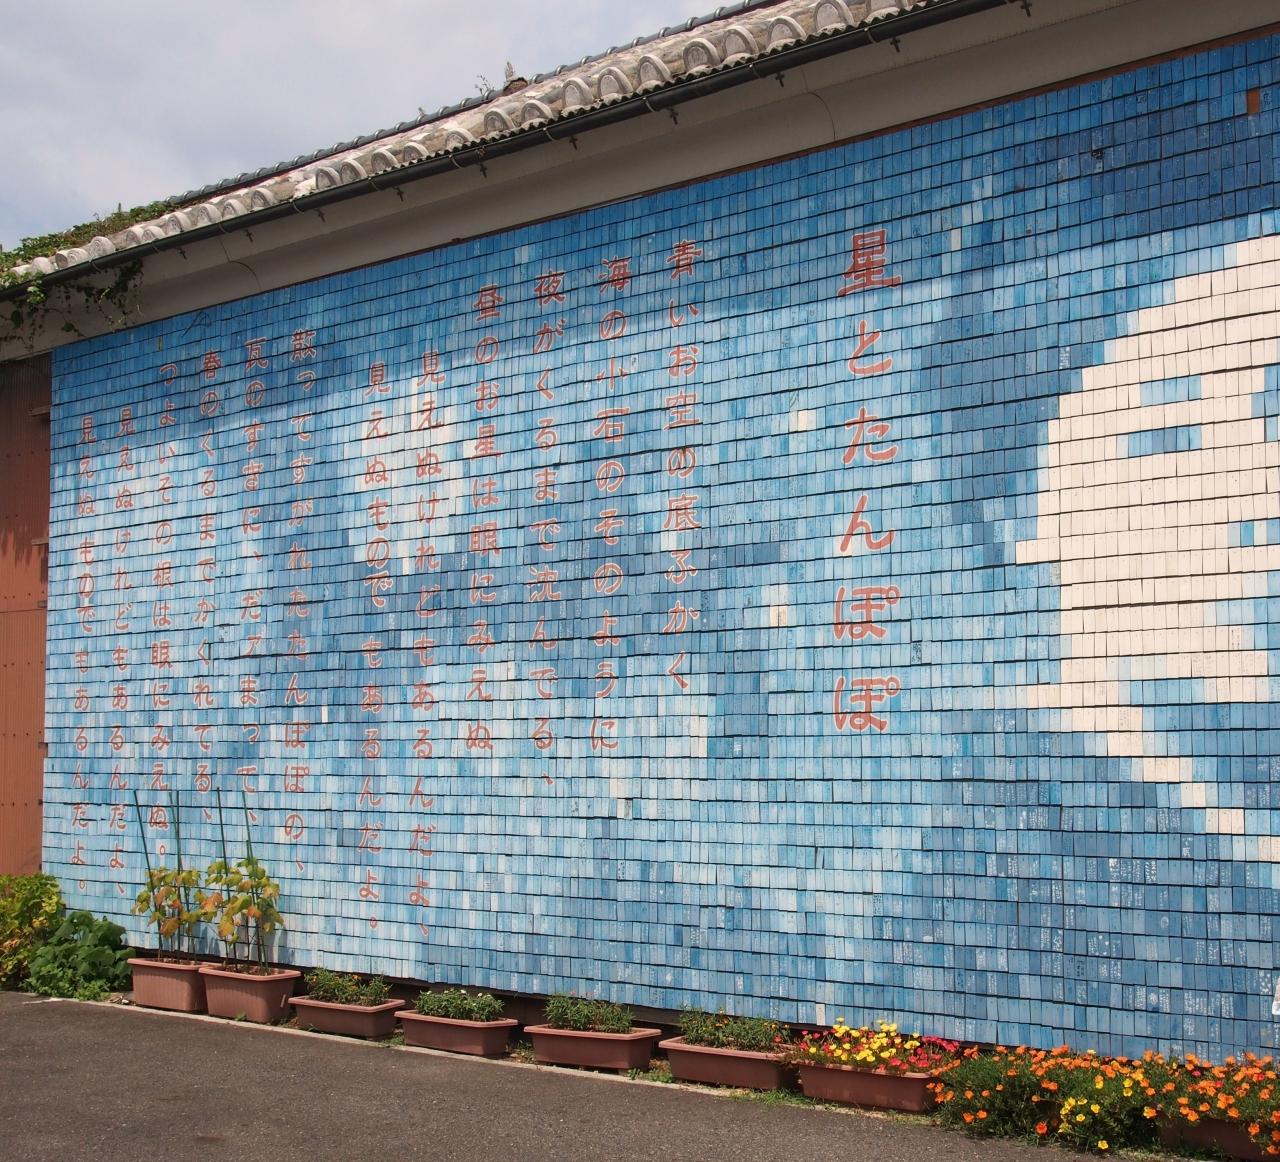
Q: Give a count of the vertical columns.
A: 13